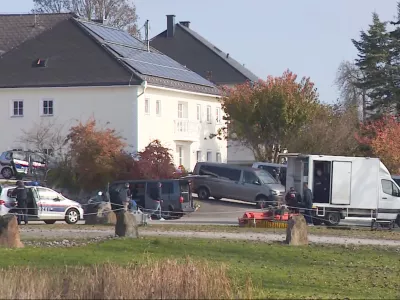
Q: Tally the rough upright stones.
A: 3